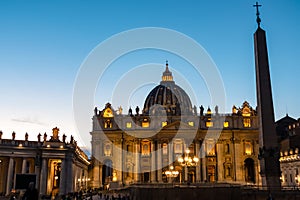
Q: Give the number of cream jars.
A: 0